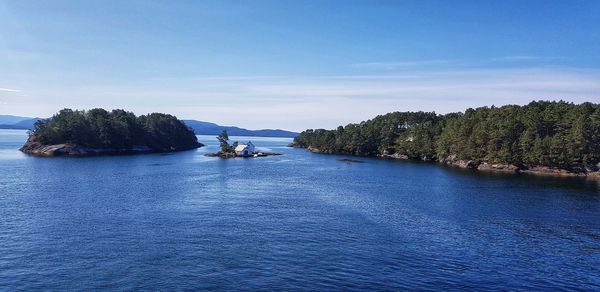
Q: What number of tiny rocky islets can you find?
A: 1